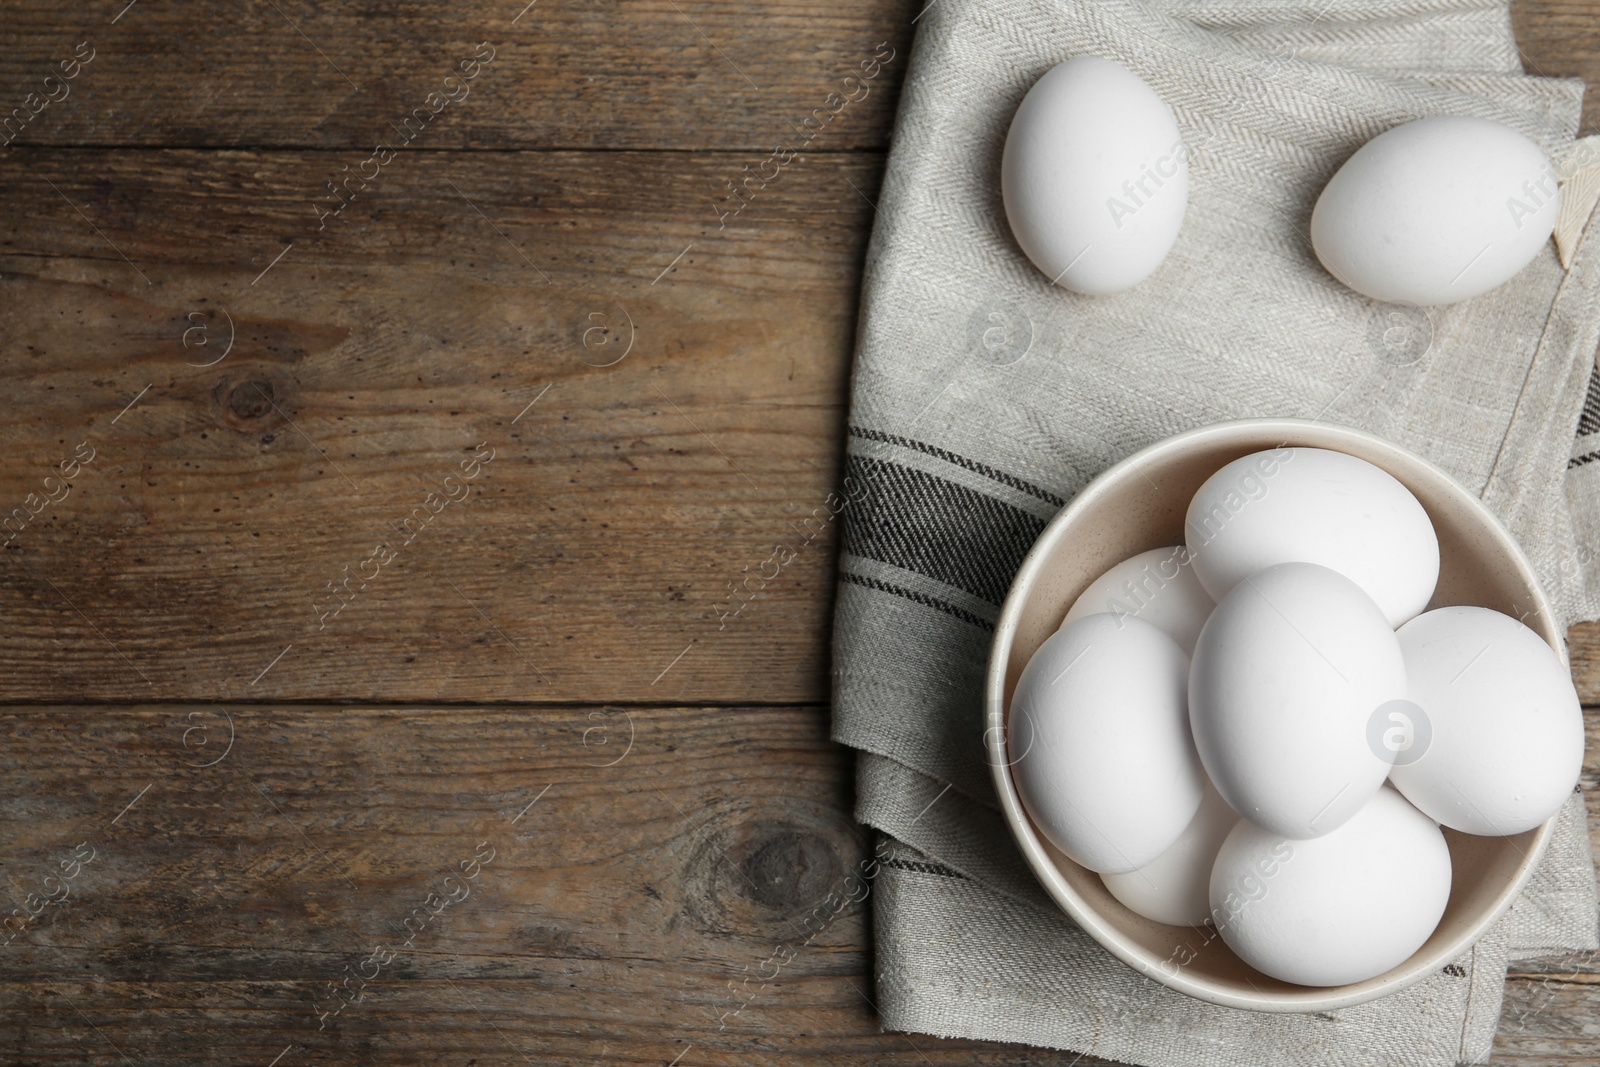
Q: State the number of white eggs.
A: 9